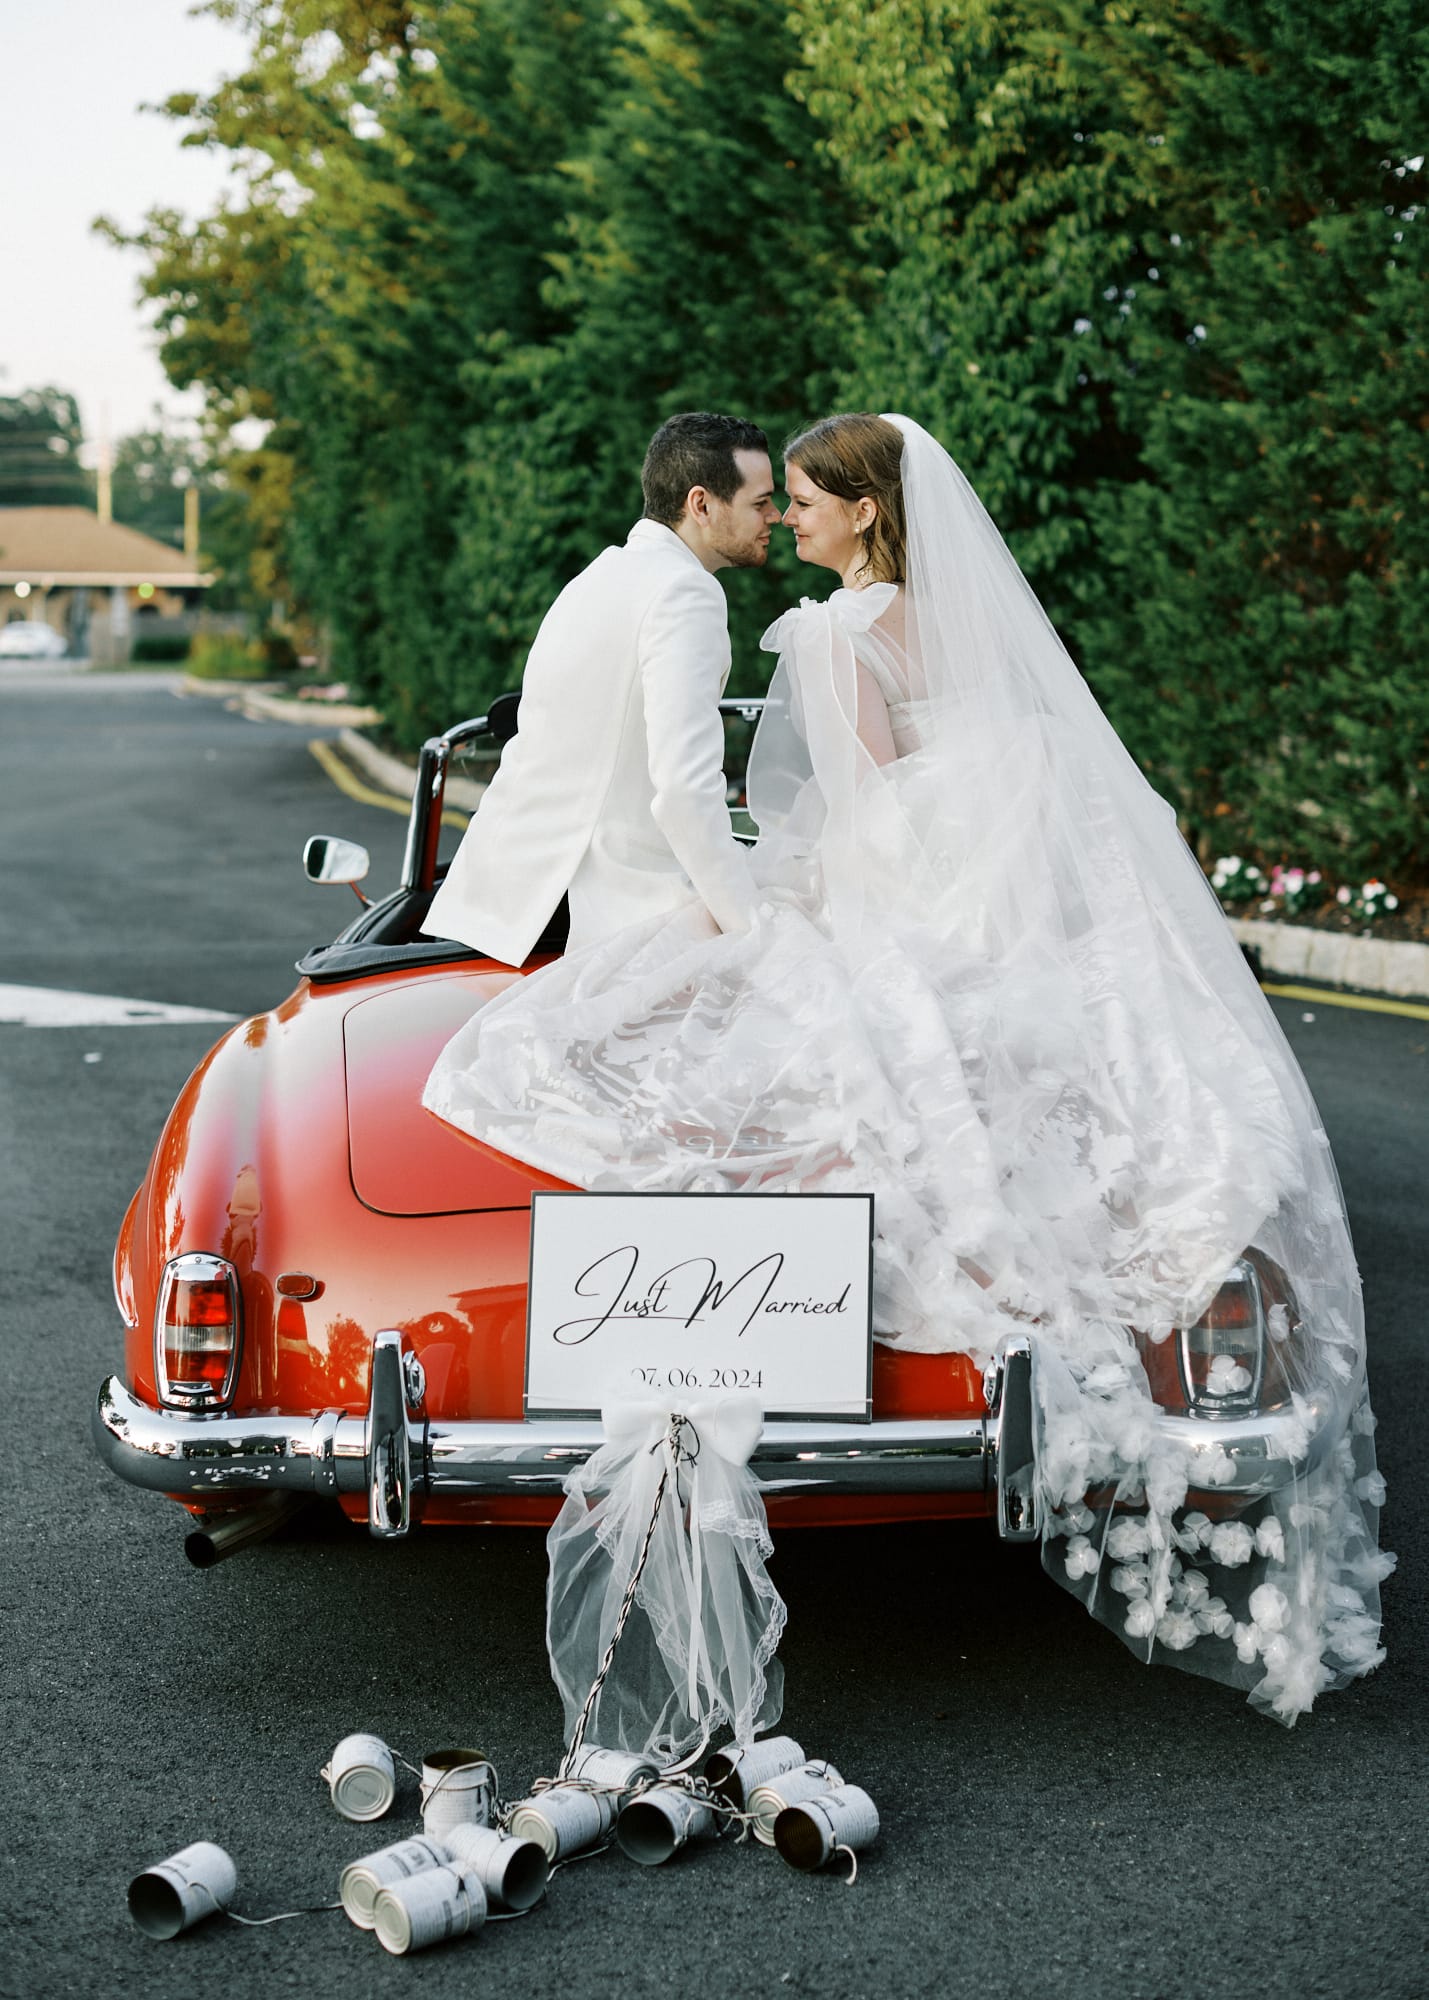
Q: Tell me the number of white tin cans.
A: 12